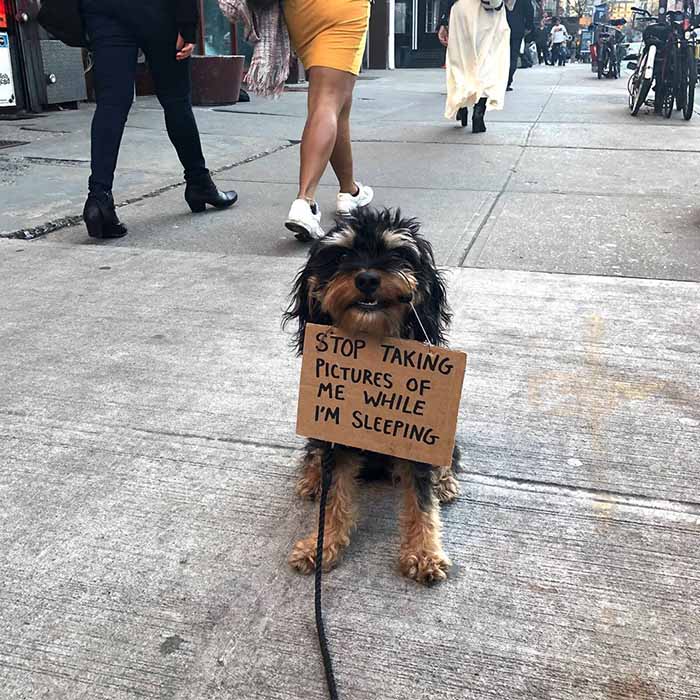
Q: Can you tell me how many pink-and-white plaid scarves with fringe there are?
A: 1